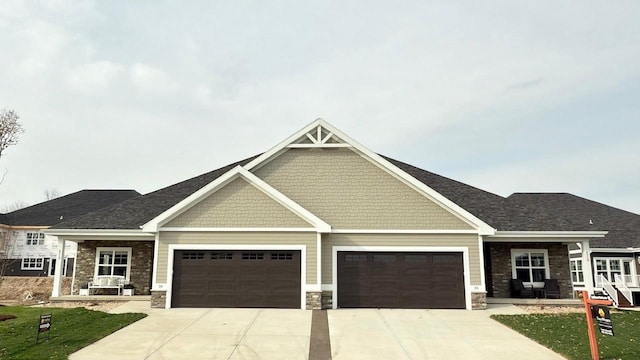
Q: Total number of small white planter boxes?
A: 2